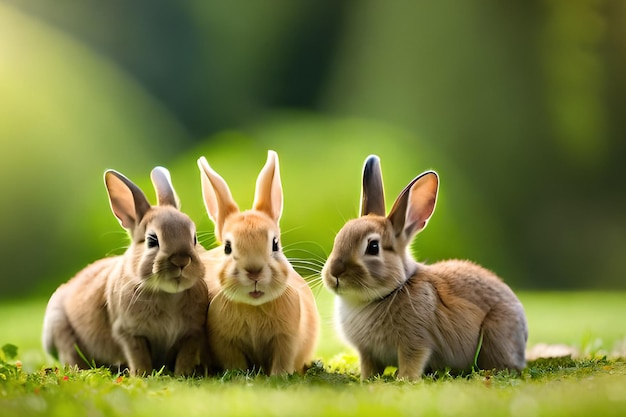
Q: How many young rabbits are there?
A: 3